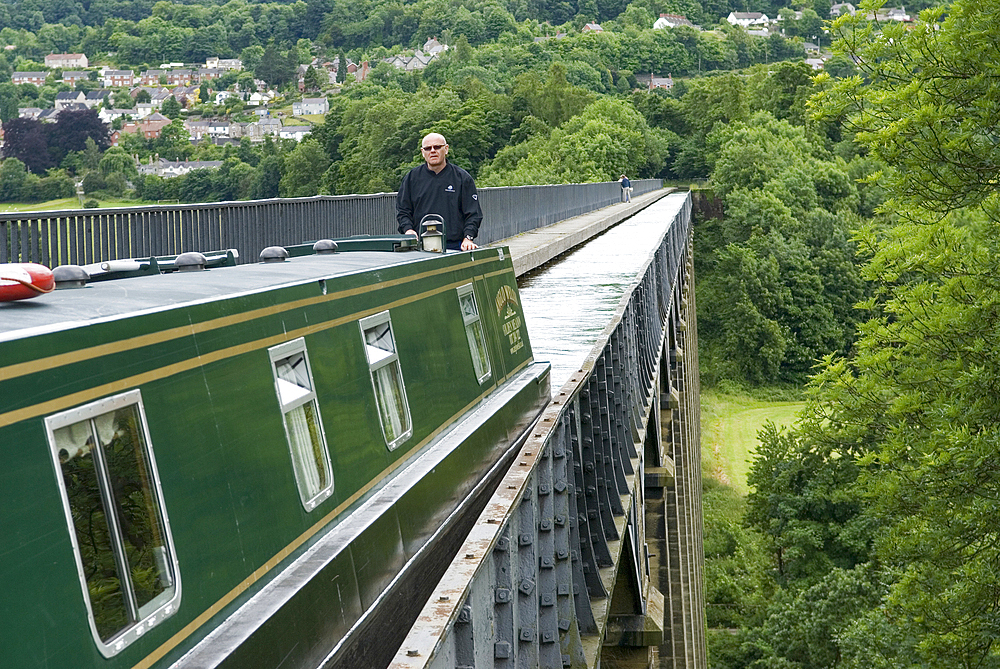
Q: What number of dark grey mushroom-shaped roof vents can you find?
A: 4